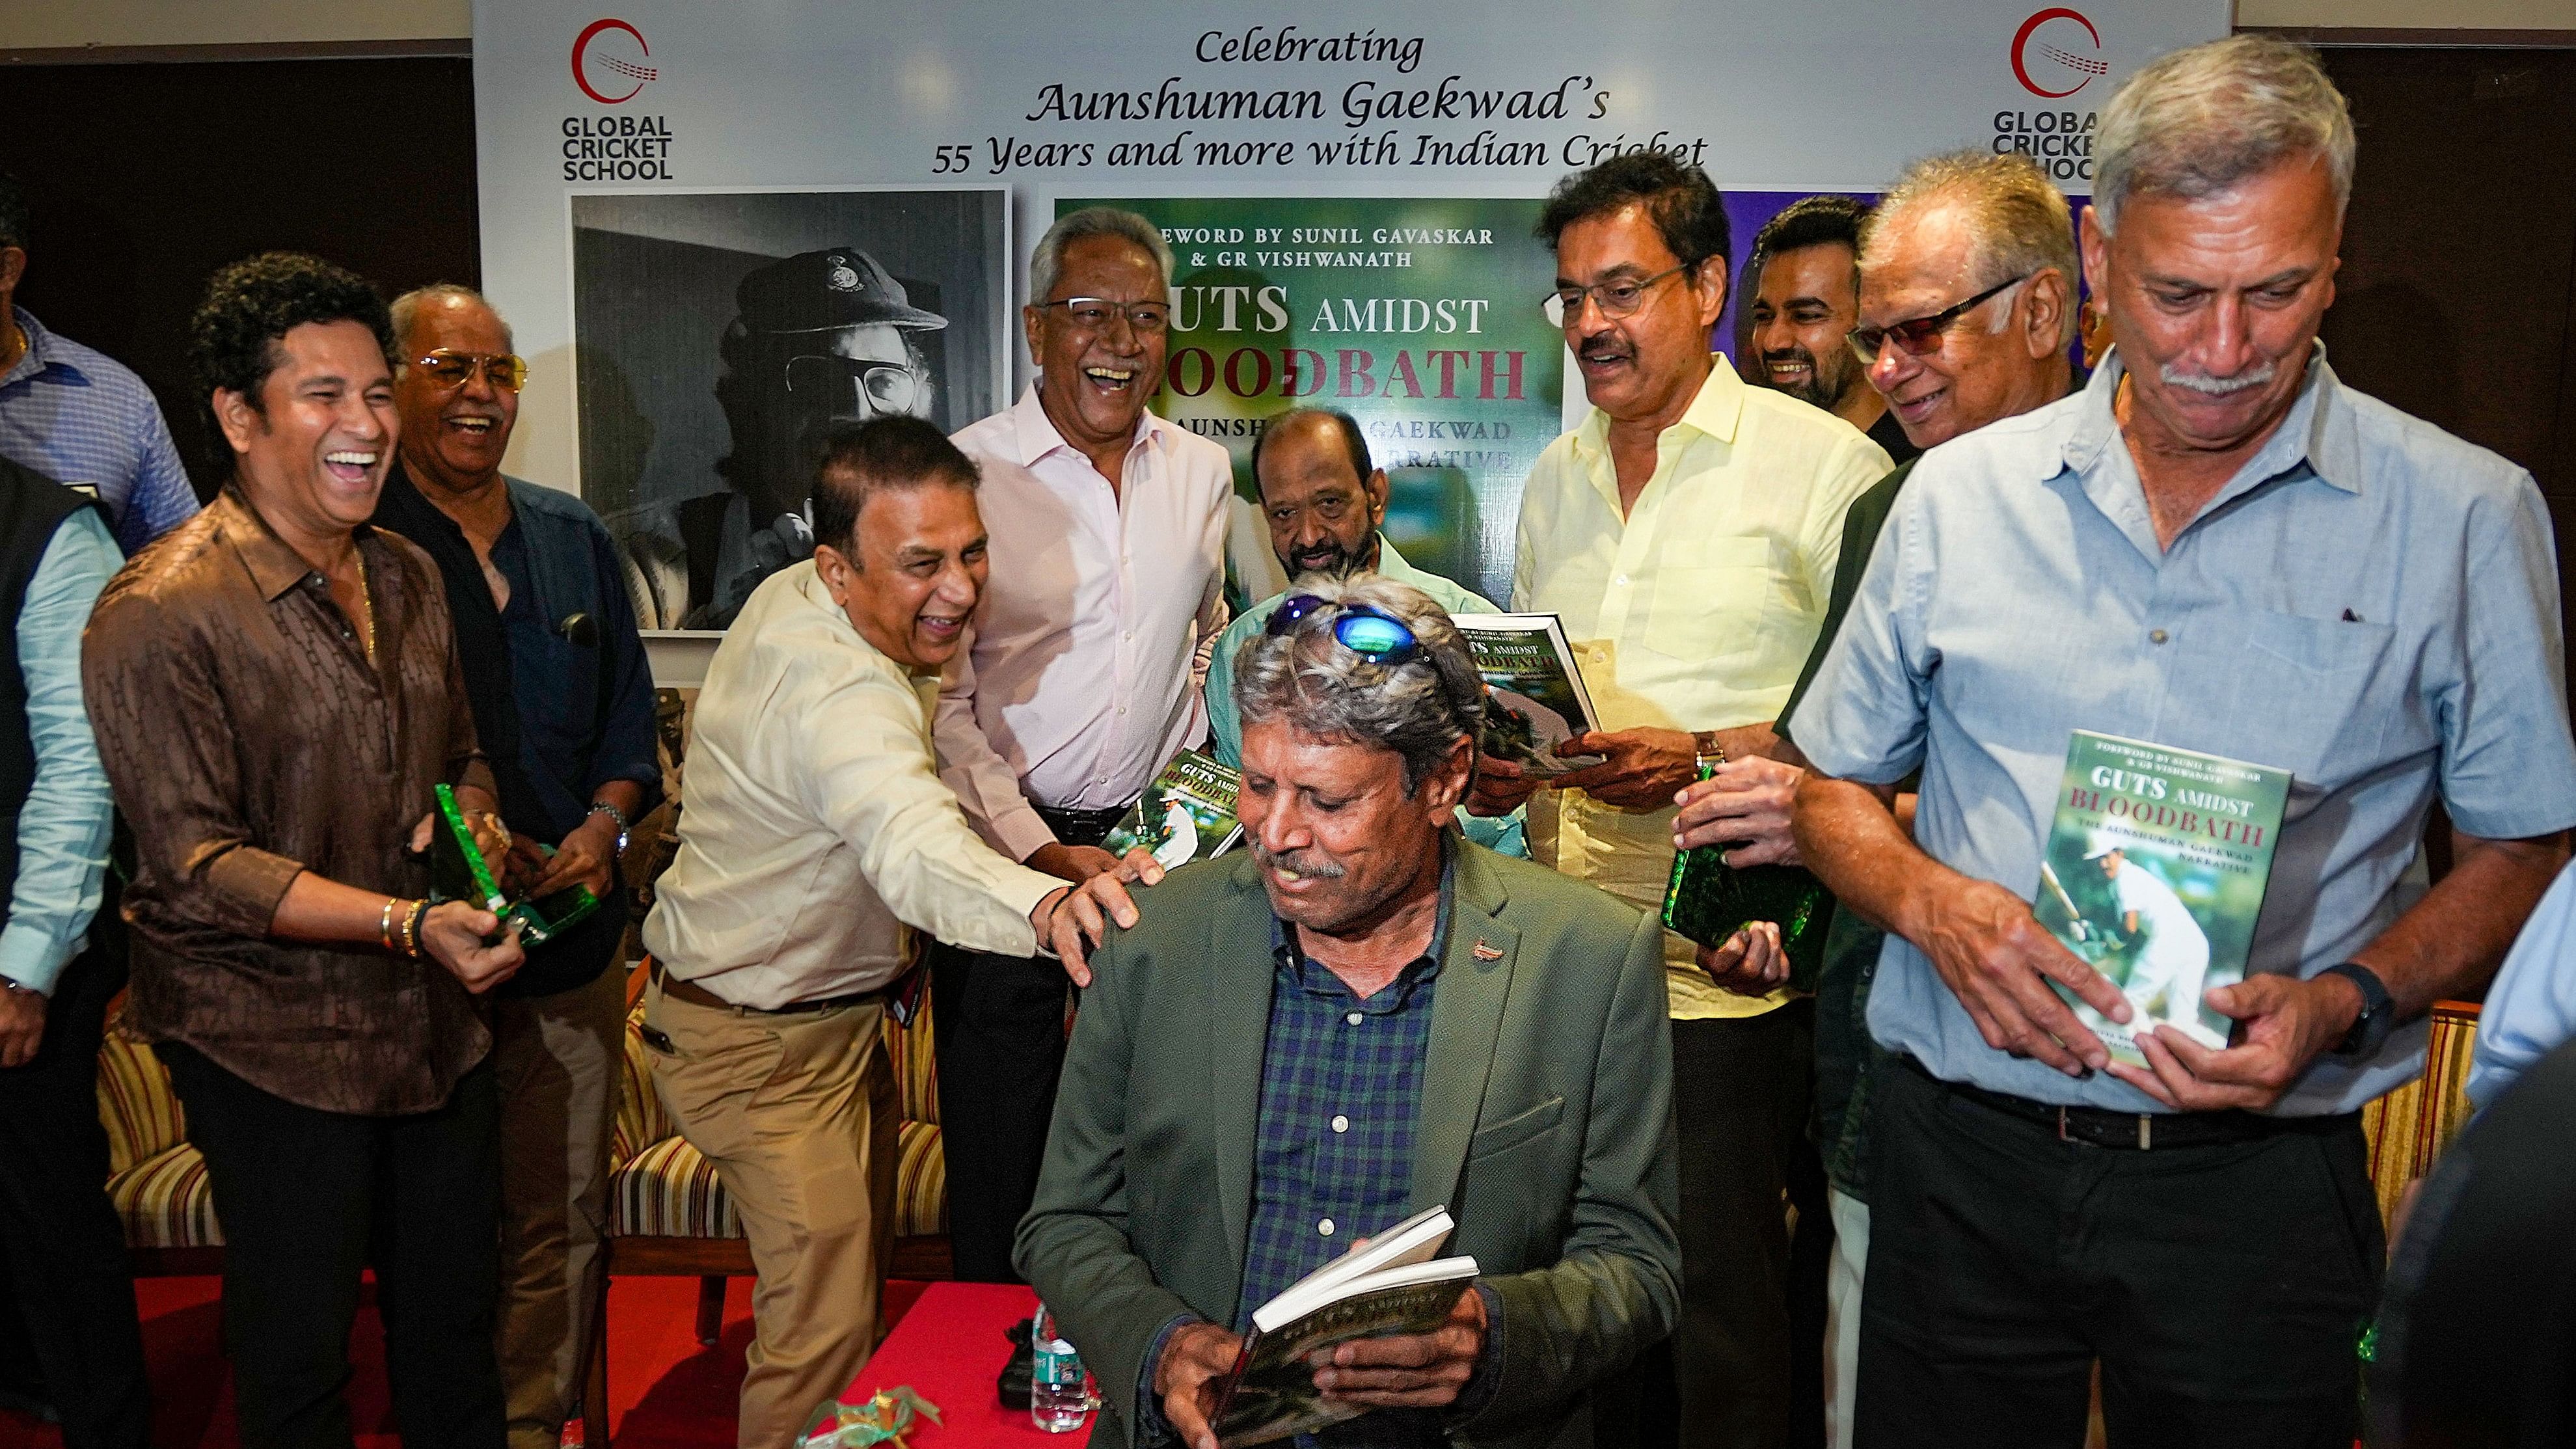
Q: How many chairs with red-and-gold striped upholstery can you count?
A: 3